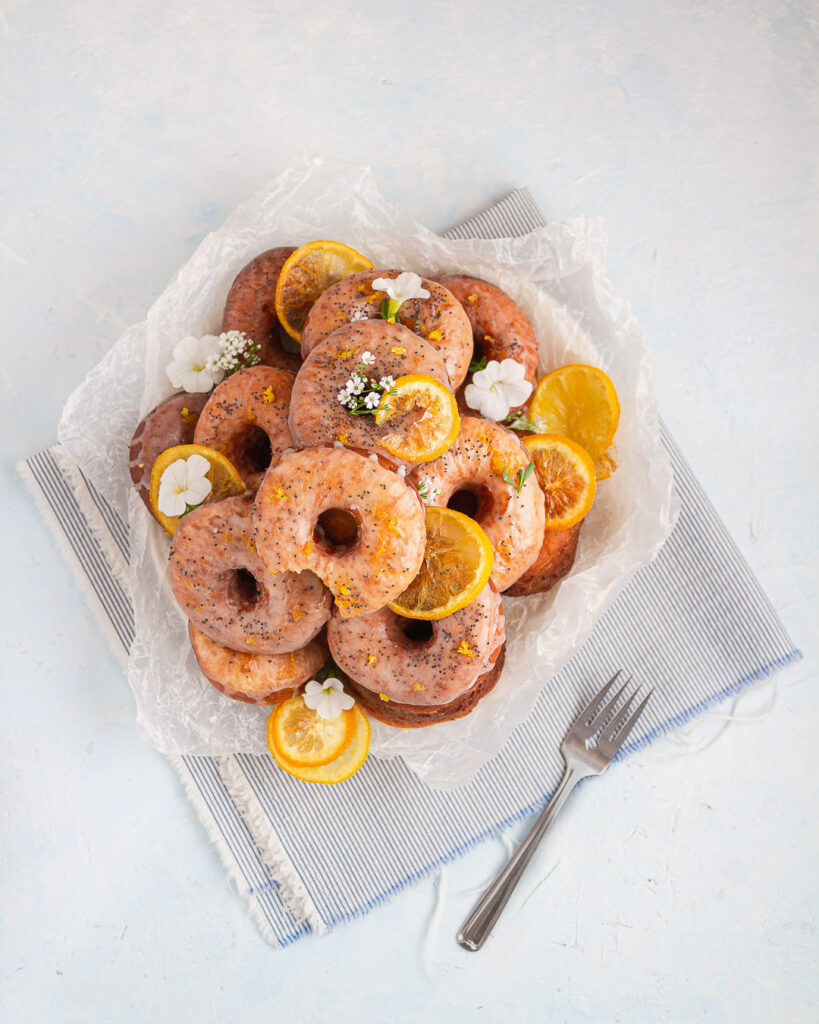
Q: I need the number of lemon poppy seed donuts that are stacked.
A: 13